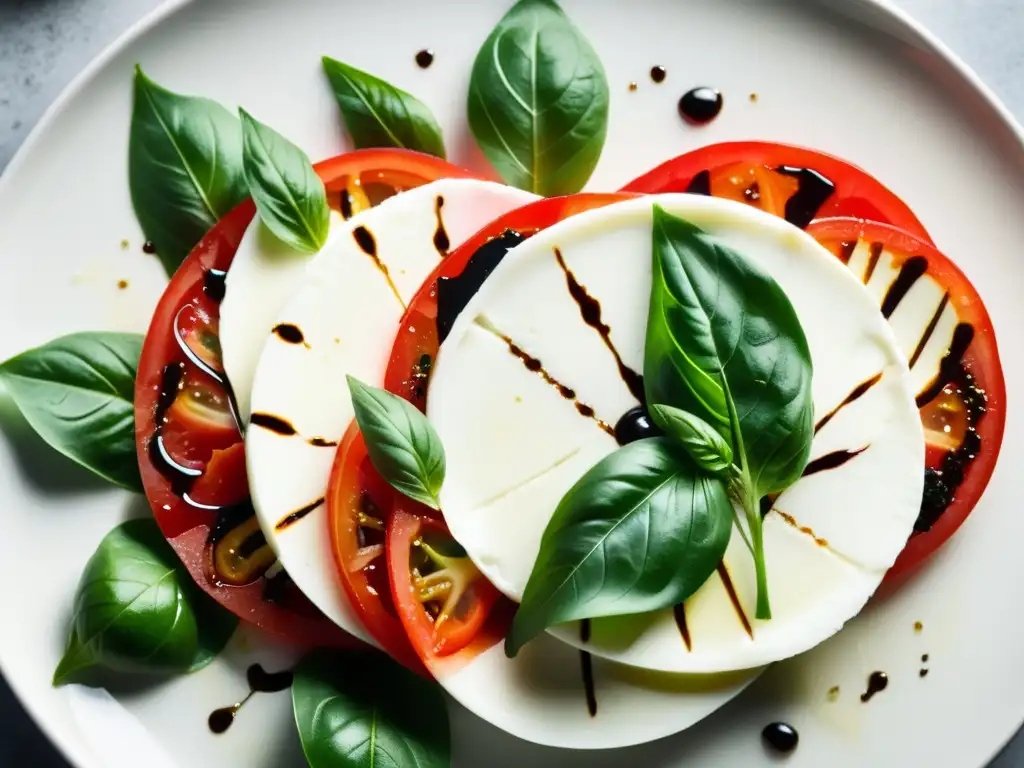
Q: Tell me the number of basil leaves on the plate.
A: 11